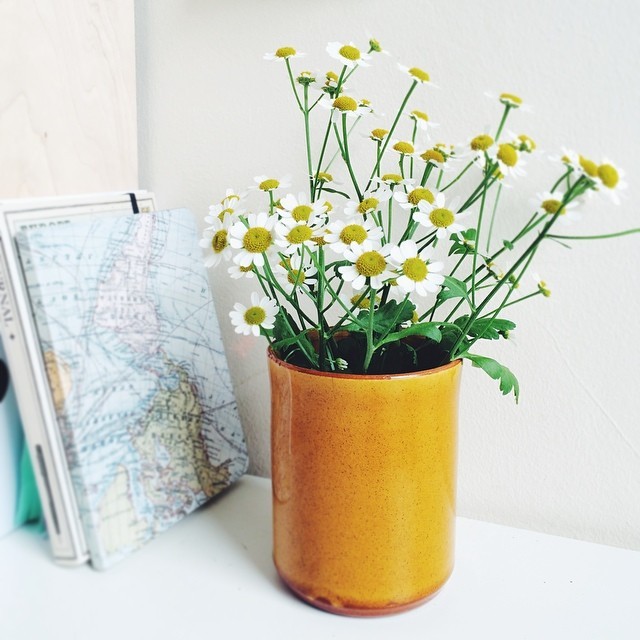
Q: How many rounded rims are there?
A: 1